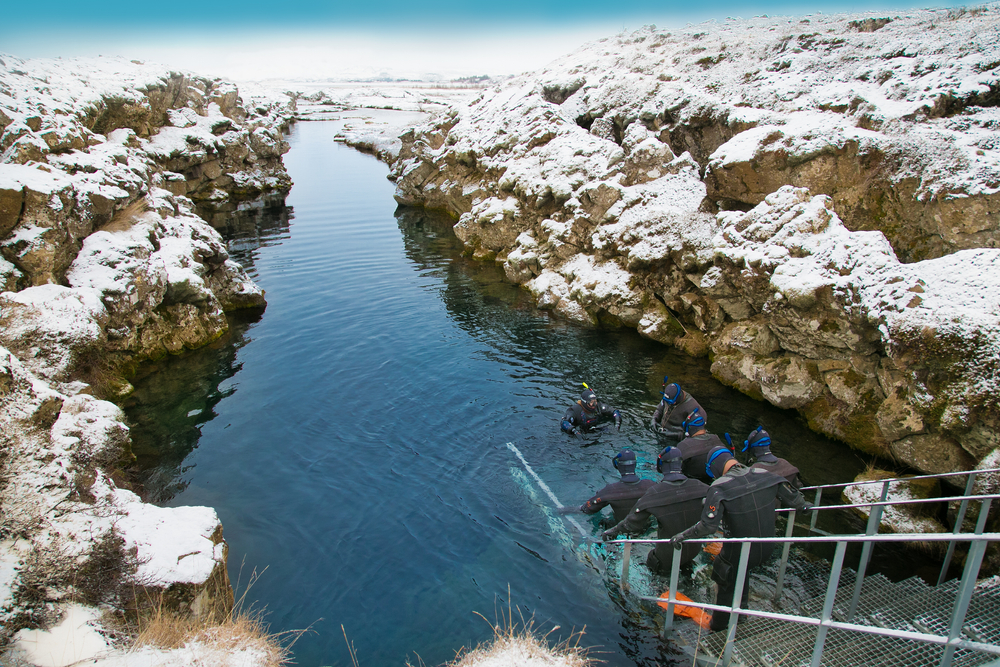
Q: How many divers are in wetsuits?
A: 7